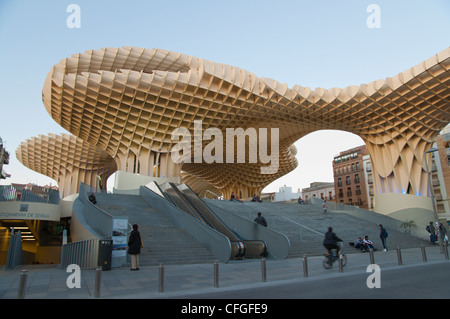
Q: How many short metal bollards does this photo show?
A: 11